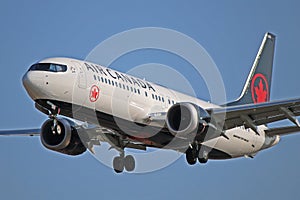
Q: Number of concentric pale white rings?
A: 2